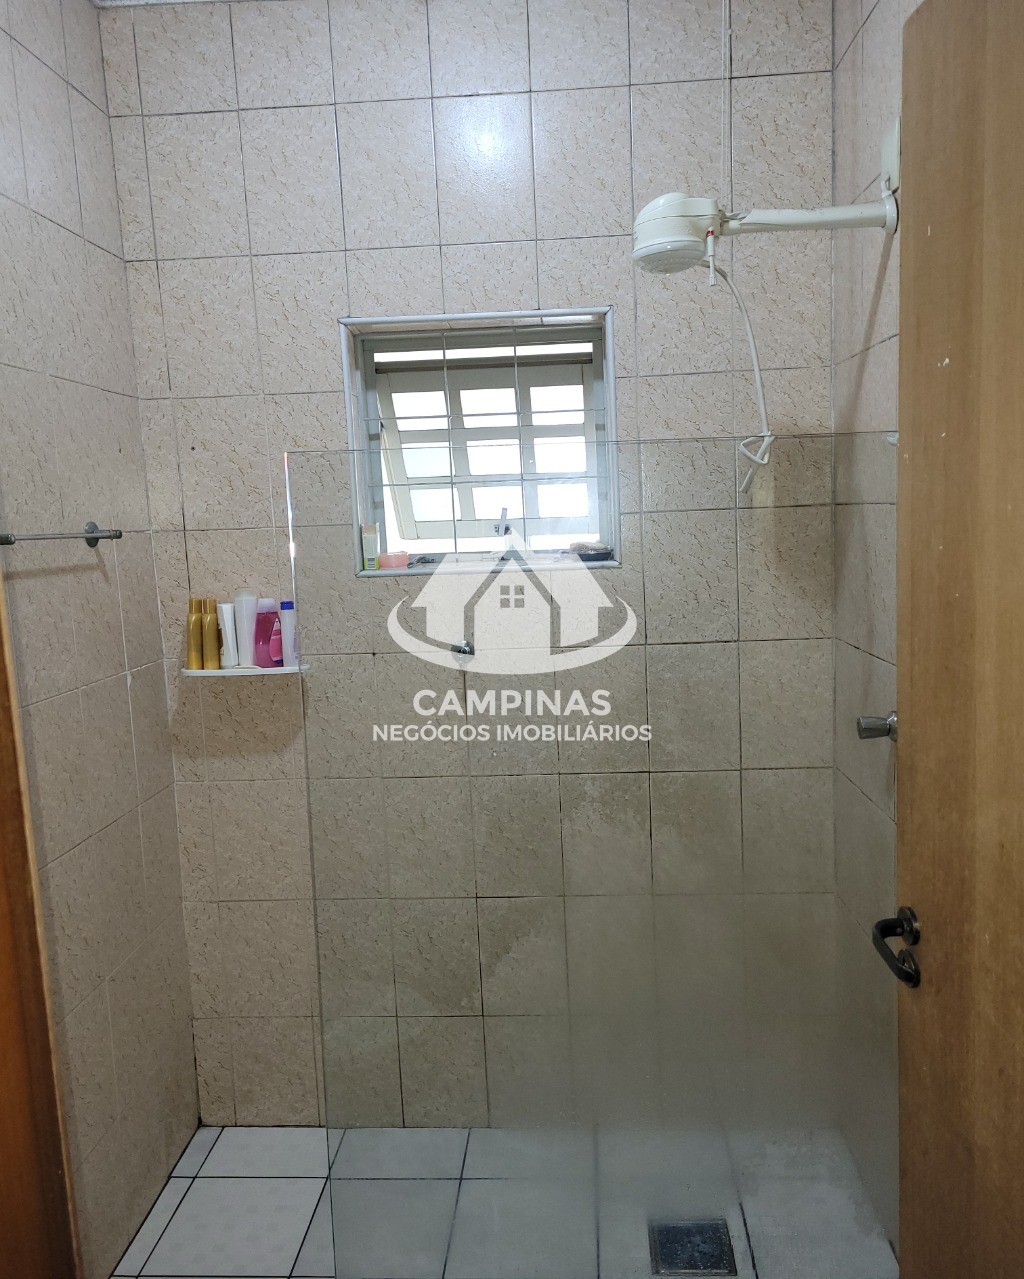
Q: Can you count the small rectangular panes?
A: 9